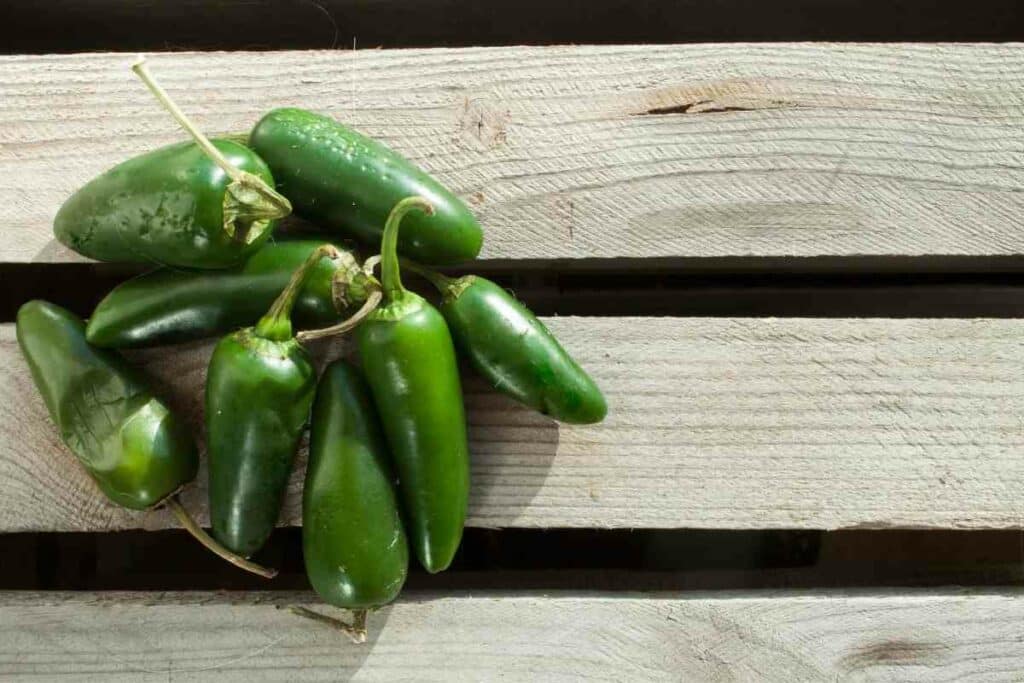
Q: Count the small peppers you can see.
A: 8